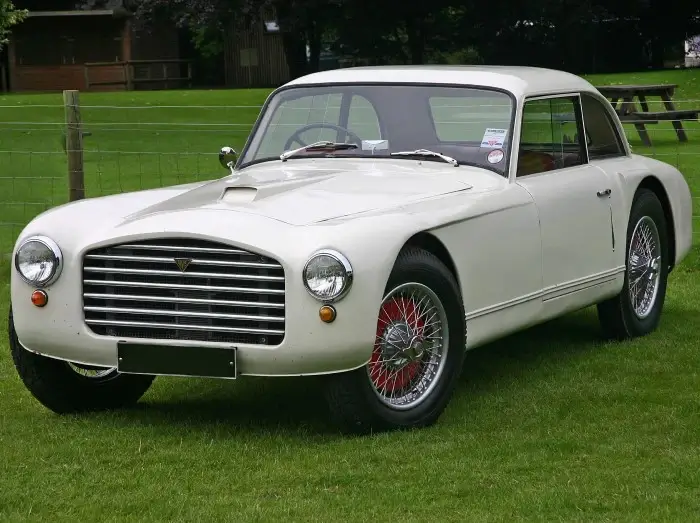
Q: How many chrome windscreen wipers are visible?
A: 2